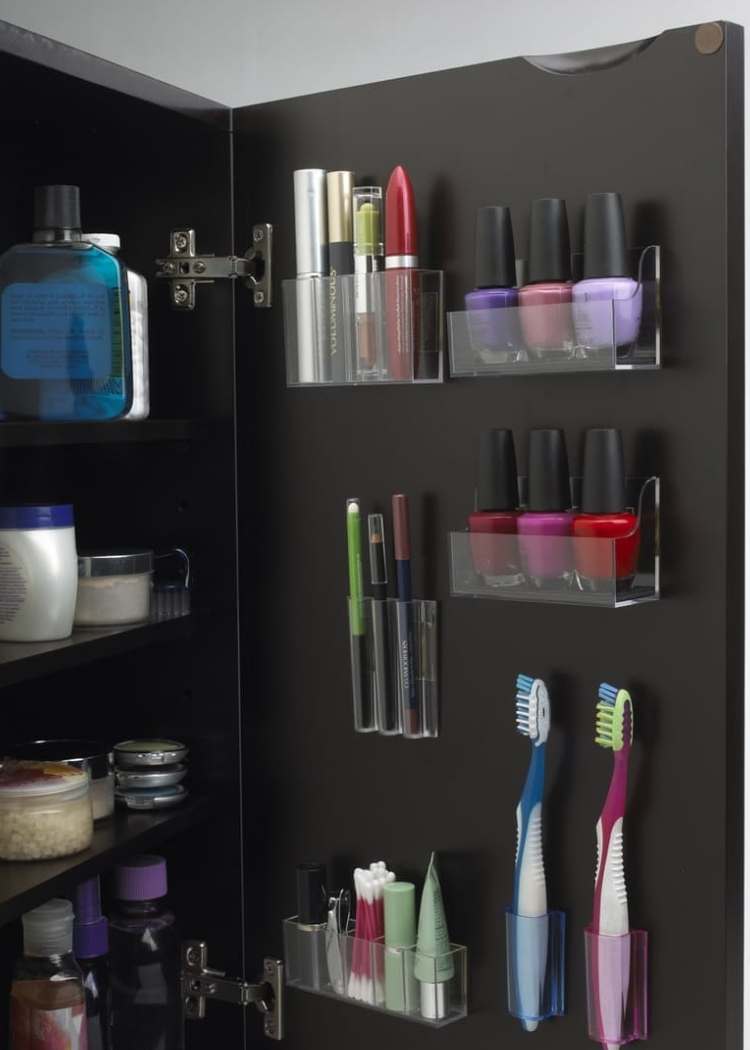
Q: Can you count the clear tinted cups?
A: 2